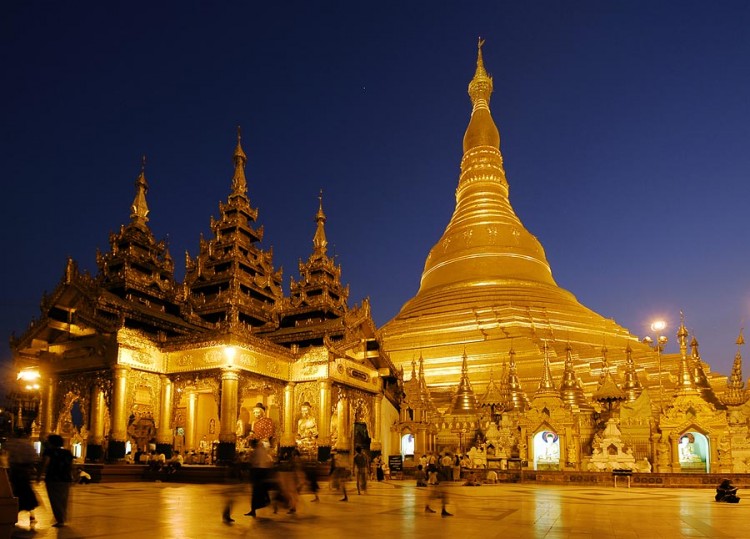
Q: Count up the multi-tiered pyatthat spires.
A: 3